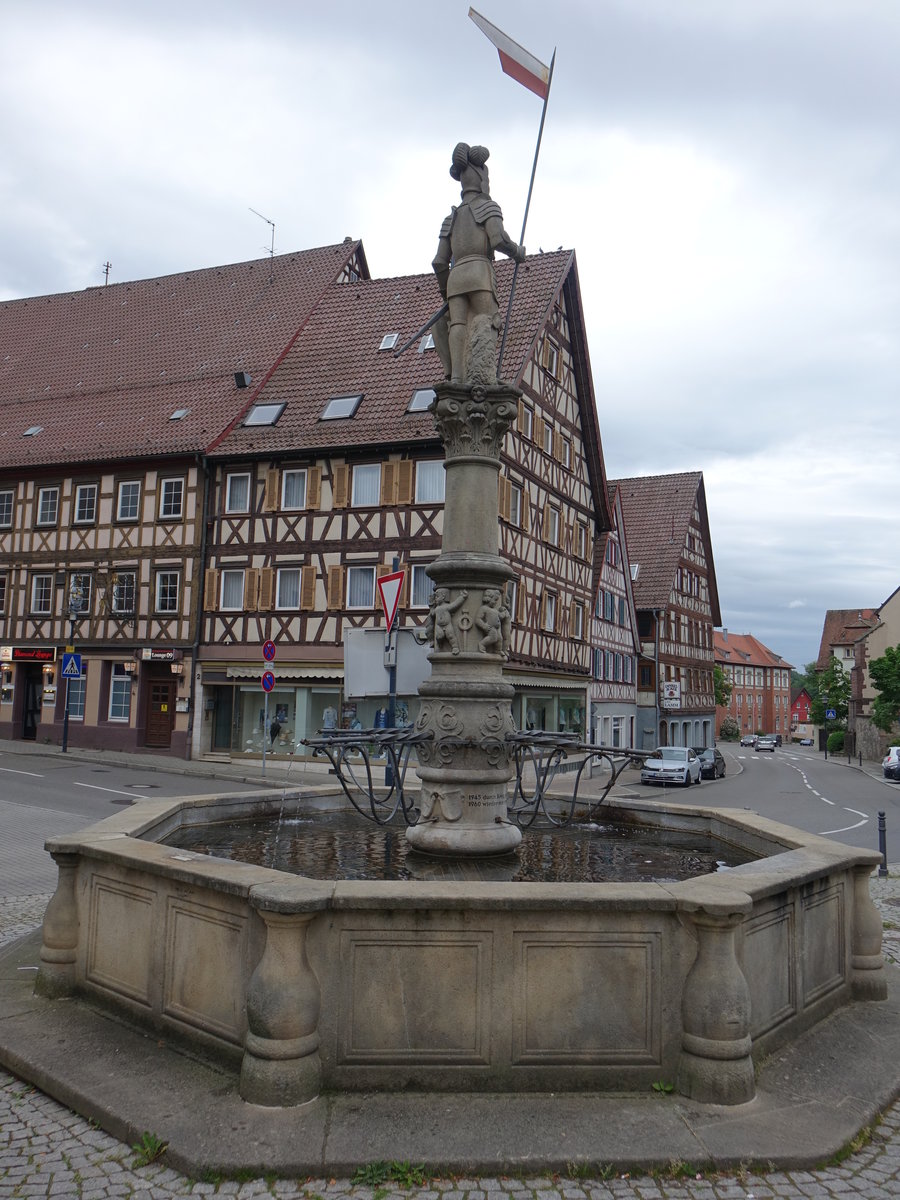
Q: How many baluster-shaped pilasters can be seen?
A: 4